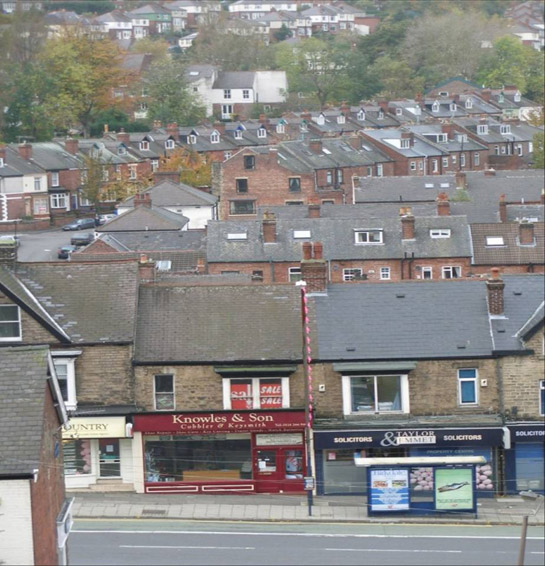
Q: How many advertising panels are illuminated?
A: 2